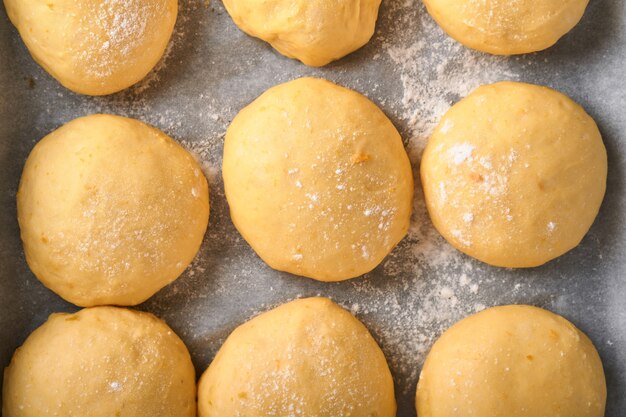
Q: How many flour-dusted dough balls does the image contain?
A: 9